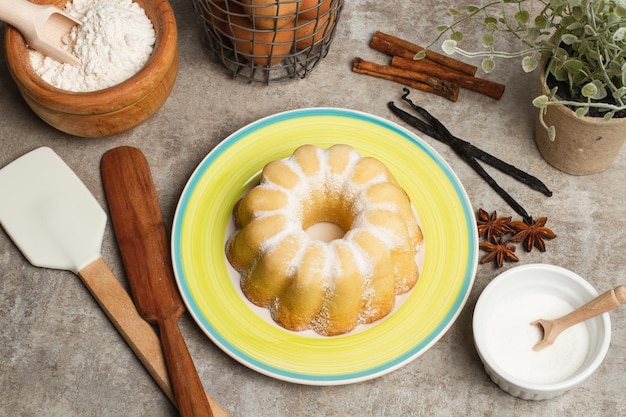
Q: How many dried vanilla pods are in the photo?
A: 2